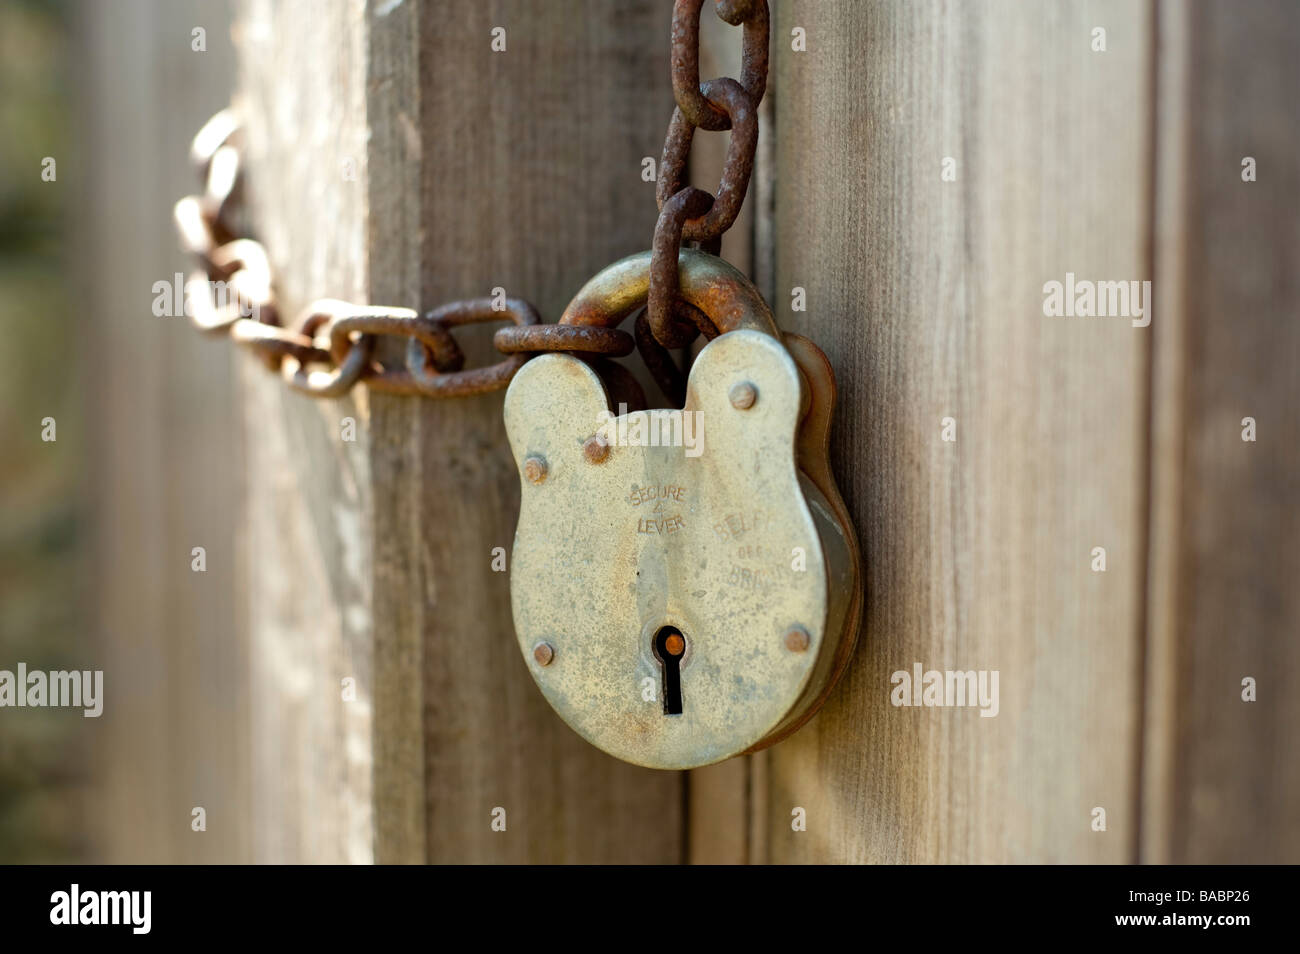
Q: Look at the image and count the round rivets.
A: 5